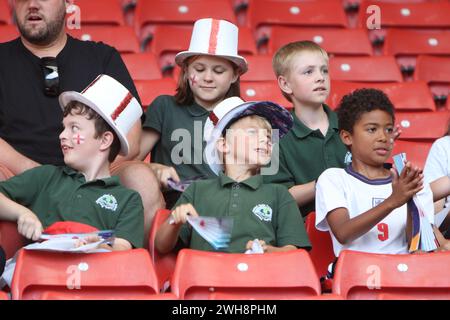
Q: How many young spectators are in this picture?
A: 5